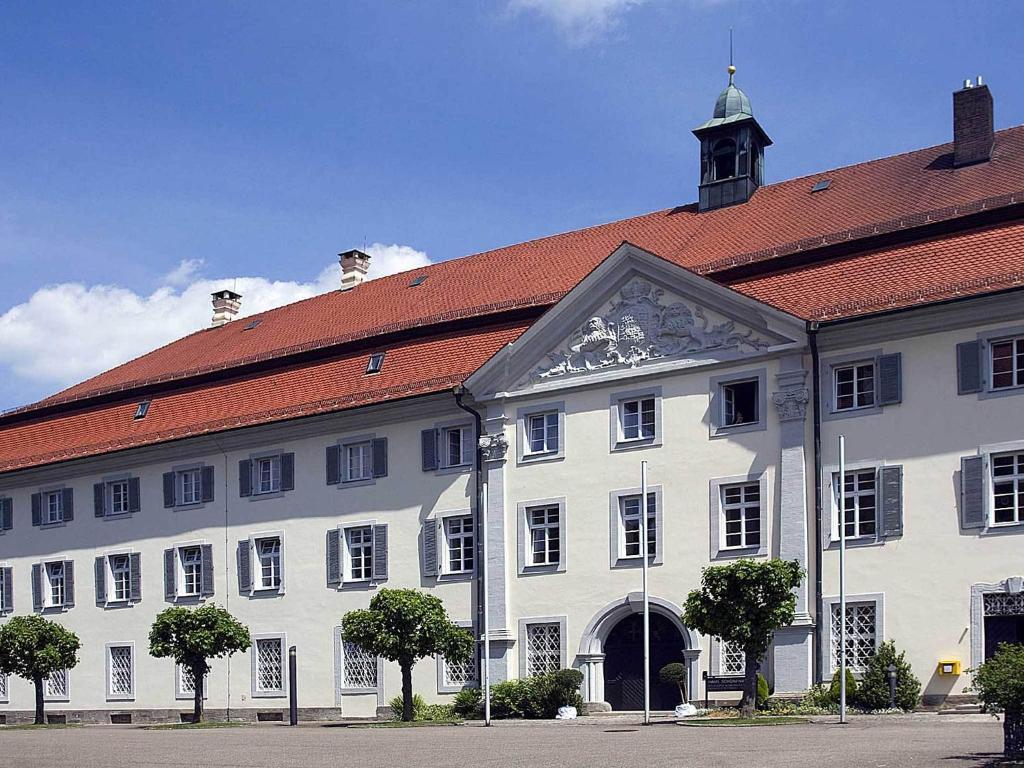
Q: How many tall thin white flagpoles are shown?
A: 3